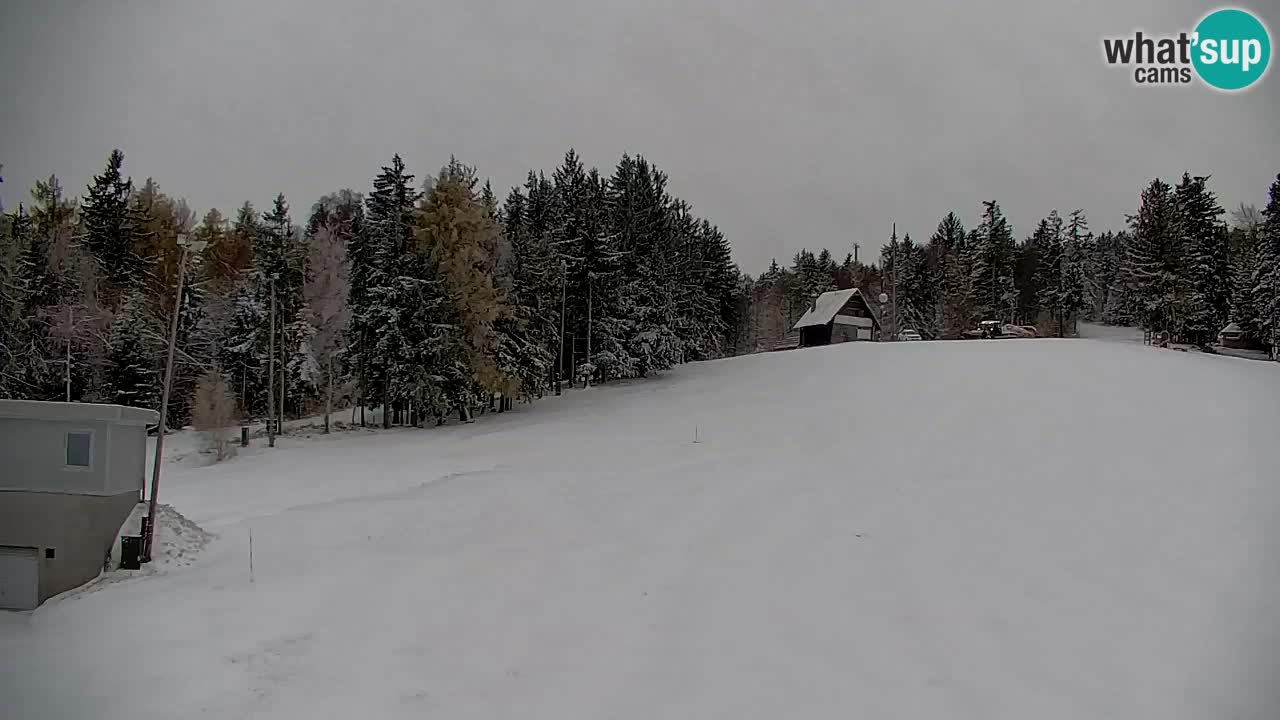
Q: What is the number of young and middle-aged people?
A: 0